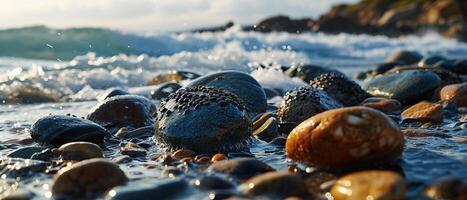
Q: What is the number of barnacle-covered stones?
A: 3